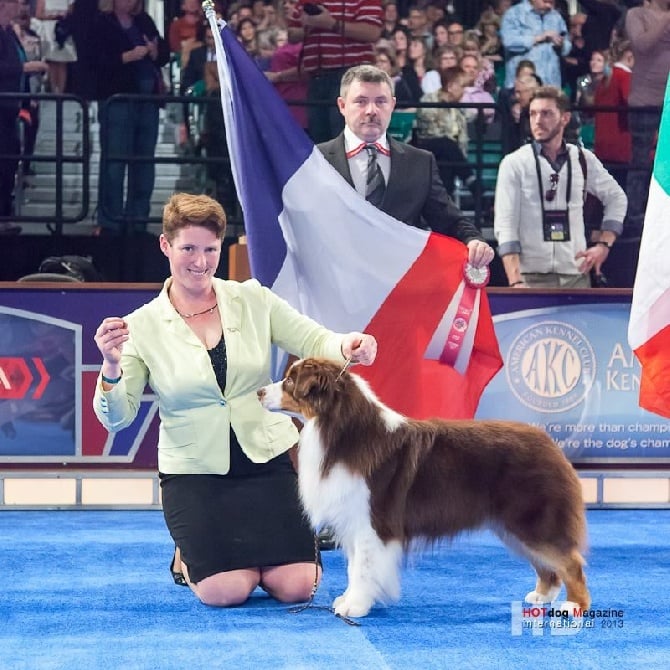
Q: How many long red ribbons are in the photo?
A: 1